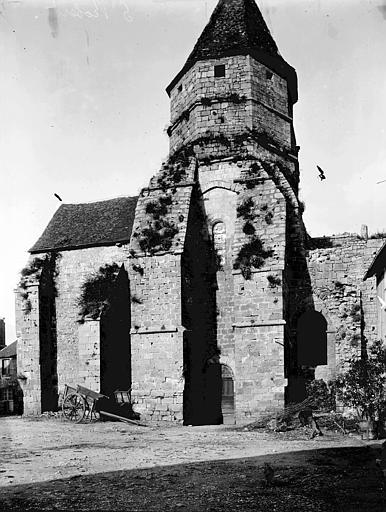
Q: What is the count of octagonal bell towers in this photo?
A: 1